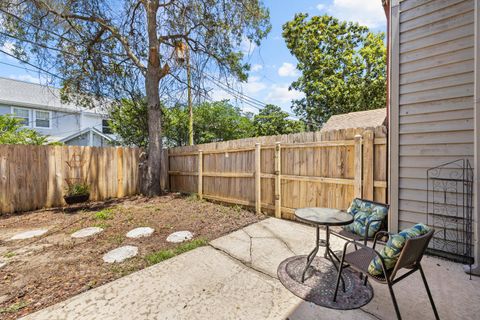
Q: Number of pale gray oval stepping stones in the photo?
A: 5